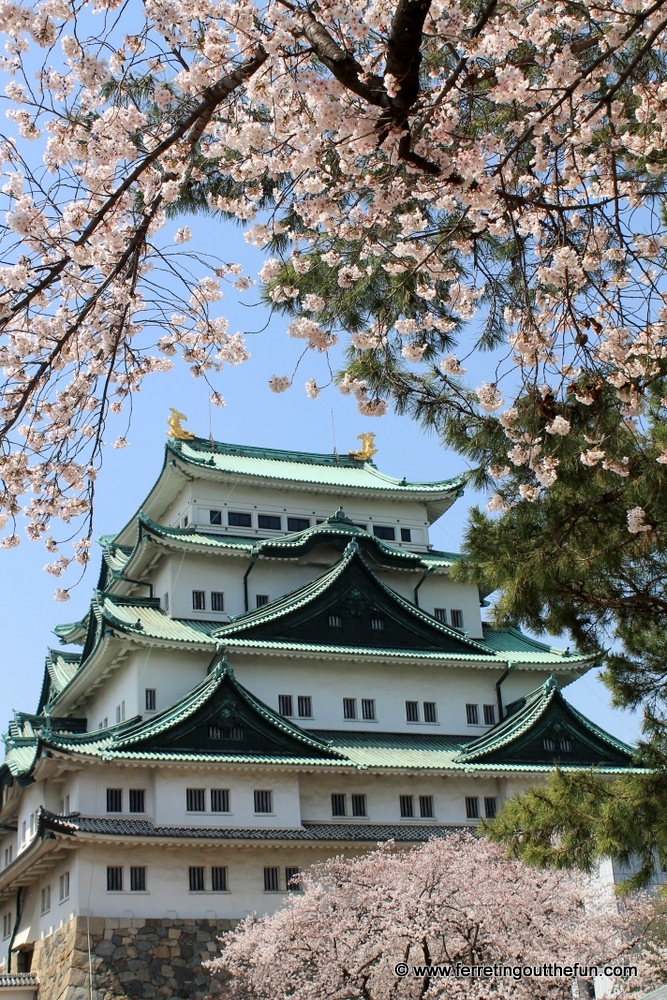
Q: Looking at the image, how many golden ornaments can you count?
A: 2